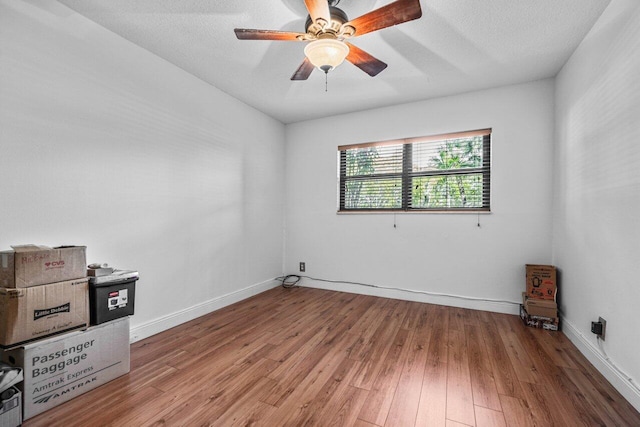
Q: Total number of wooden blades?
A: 5